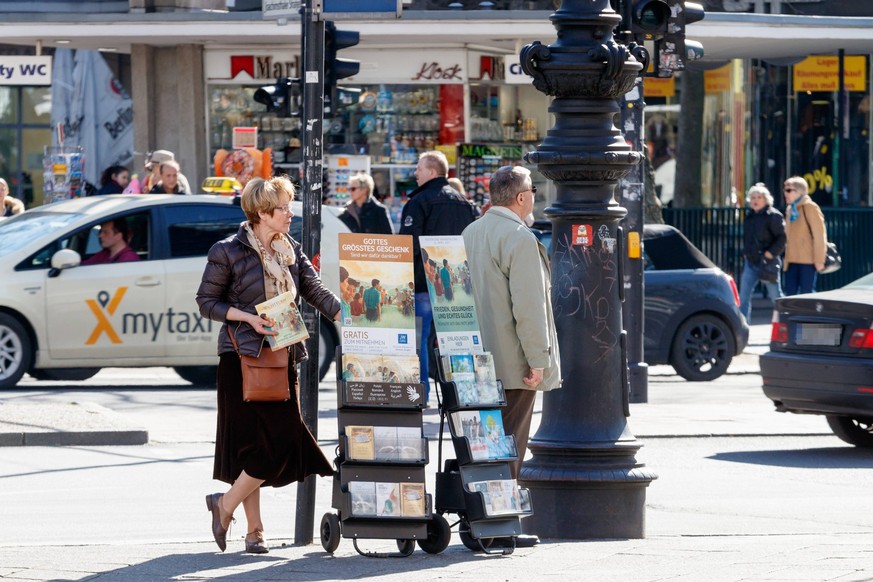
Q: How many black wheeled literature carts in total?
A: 2